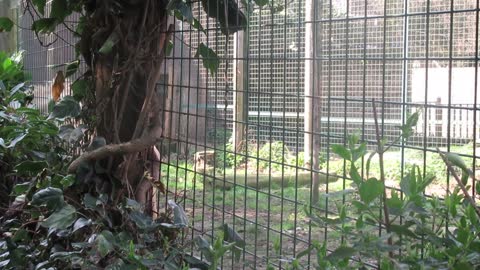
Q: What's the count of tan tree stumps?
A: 1